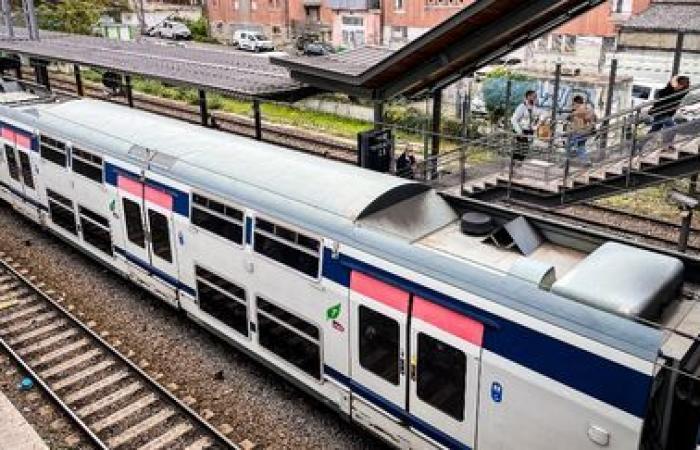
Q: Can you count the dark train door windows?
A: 6